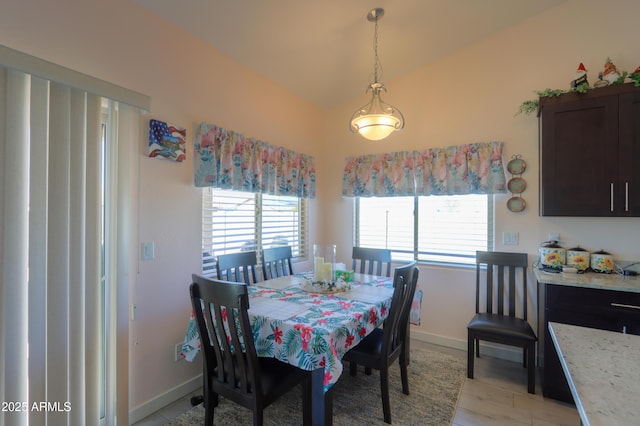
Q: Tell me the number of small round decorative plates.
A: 3